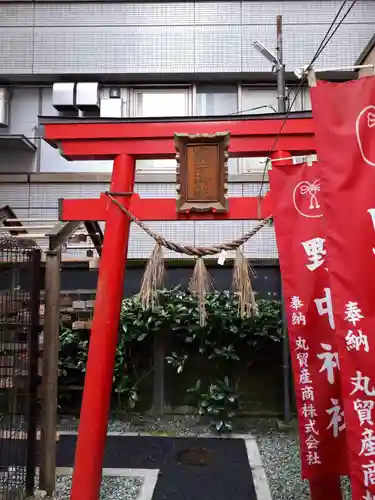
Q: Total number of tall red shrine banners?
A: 2